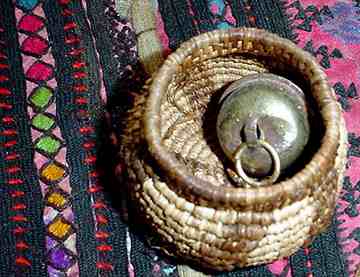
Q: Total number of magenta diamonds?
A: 3